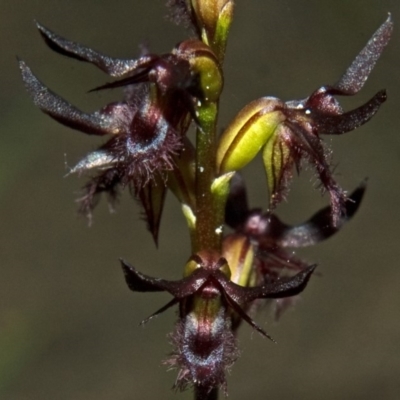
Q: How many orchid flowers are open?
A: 5